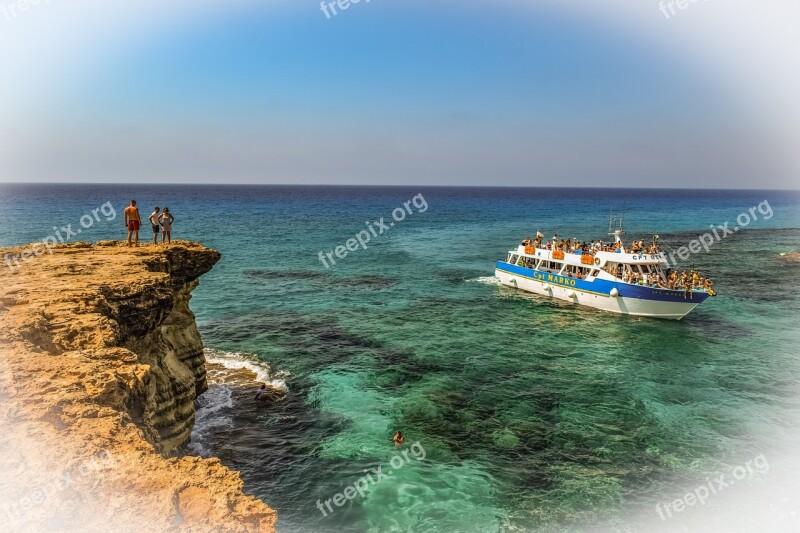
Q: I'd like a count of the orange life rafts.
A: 3